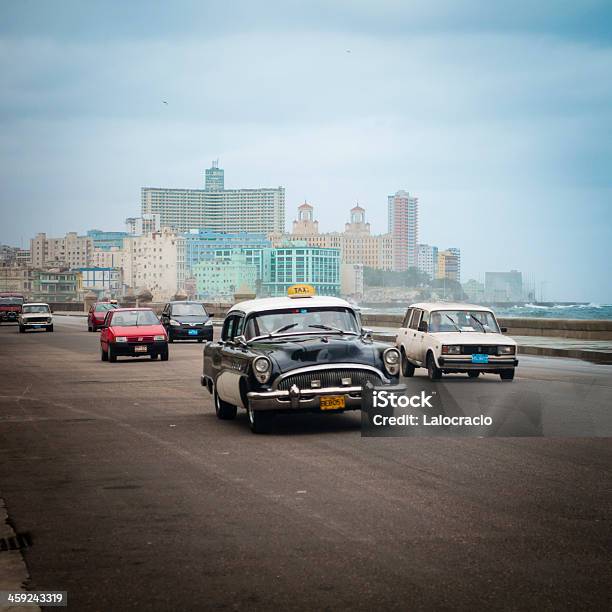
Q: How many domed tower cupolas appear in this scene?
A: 2